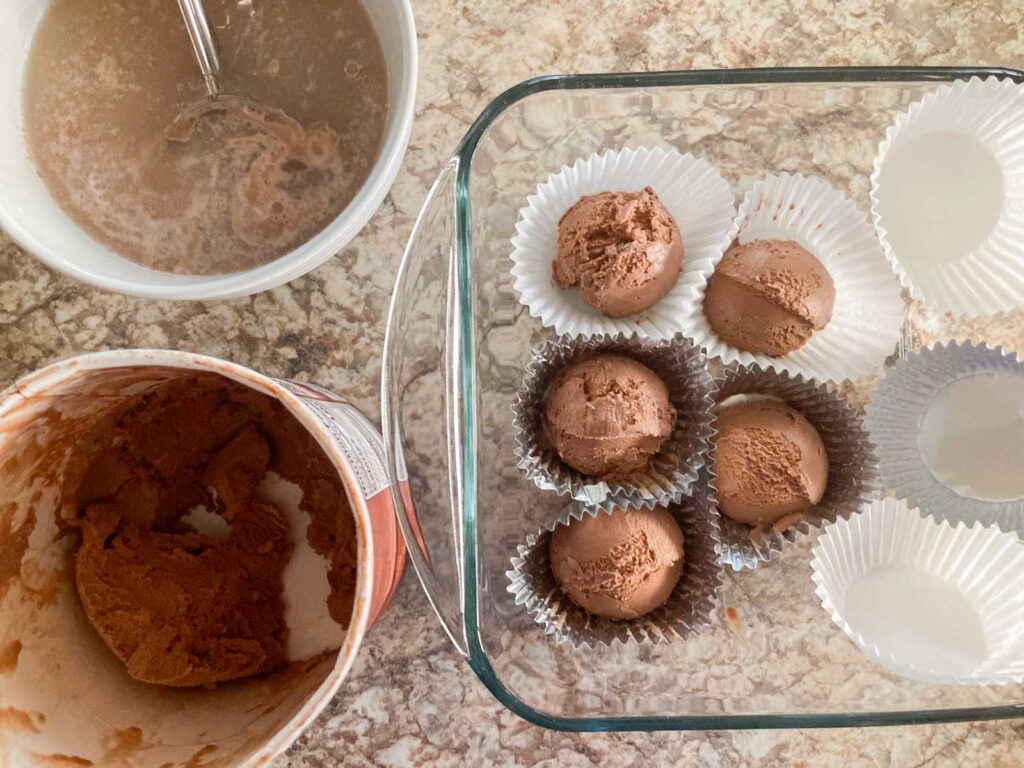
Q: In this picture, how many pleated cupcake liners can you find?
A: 8